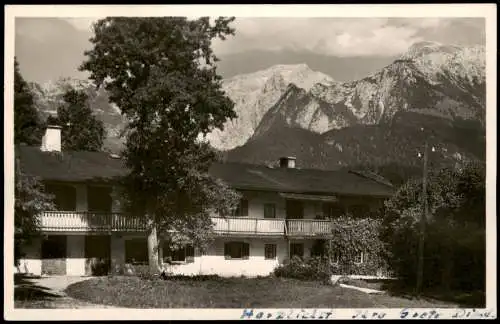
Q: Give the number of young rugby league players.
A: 0